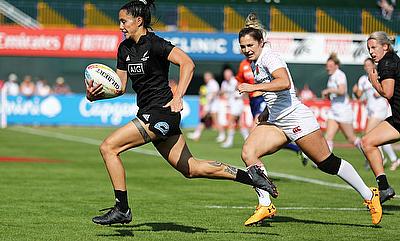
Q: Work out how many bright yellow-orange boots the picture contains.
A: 2